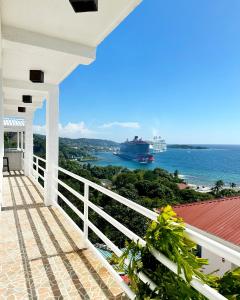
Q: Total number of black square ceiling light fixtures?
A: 4